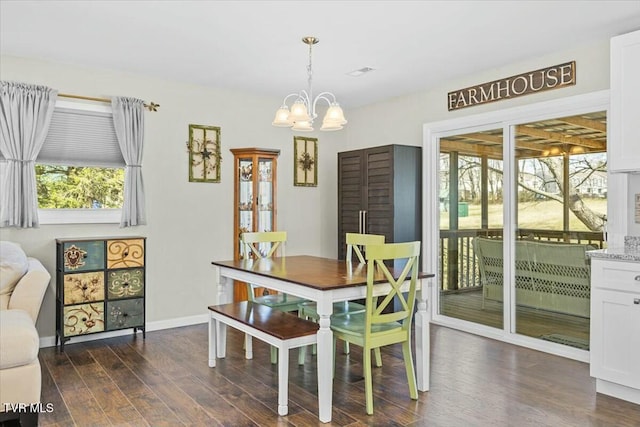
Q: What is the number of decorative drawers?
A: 6